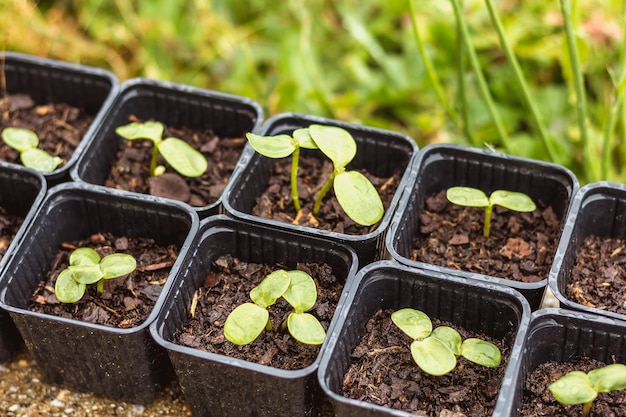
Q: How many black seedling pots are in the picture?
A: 10